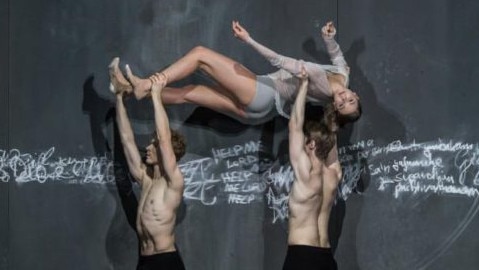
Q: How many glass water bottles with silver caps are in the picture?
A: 0